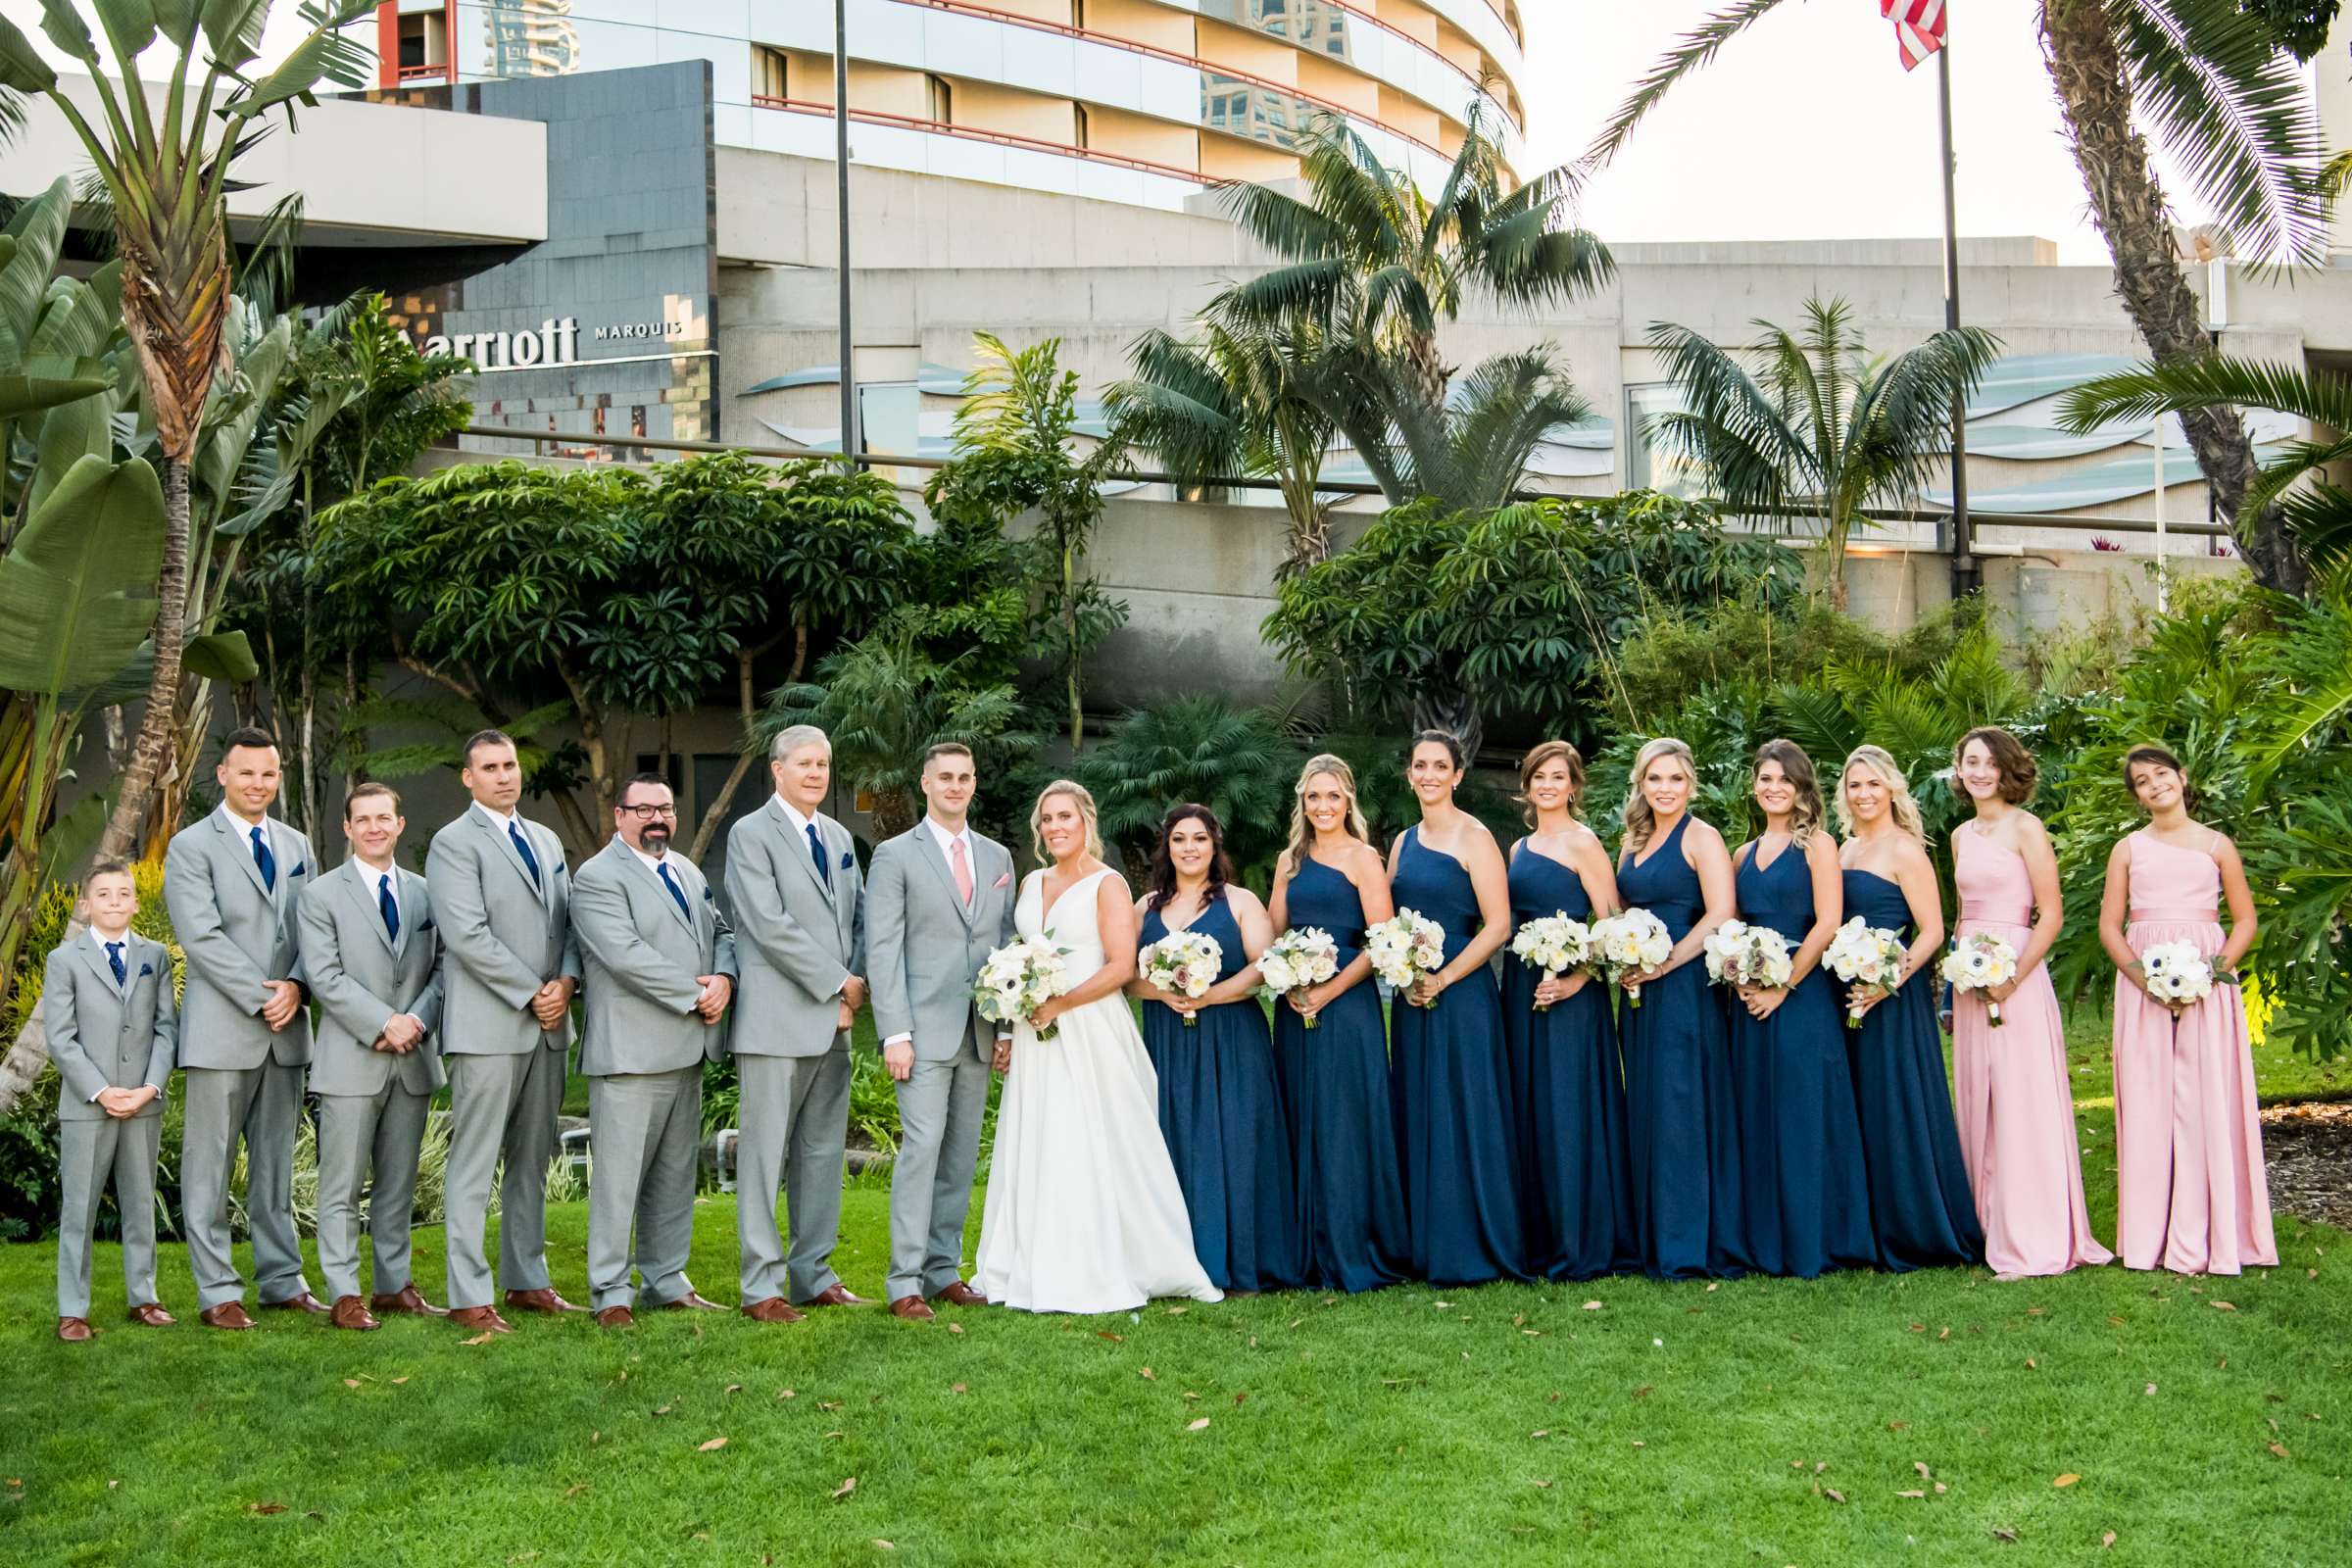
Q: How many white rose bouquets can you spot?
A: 10